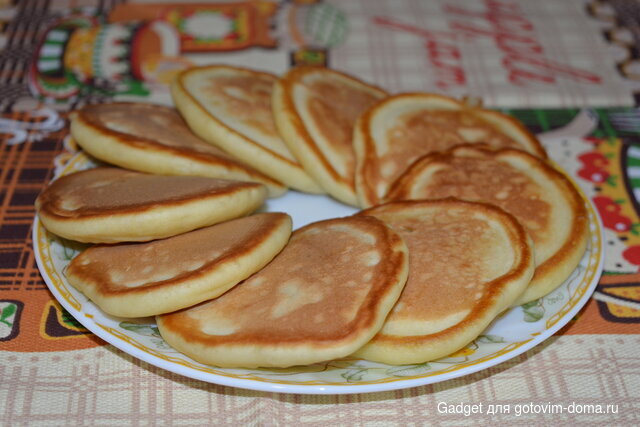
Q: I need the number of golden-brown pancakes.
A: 9